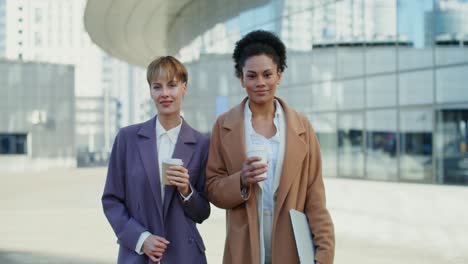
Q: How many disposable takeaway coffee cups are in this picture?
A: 2